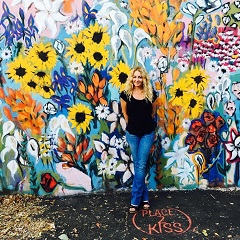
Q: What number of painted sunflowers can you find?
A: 13